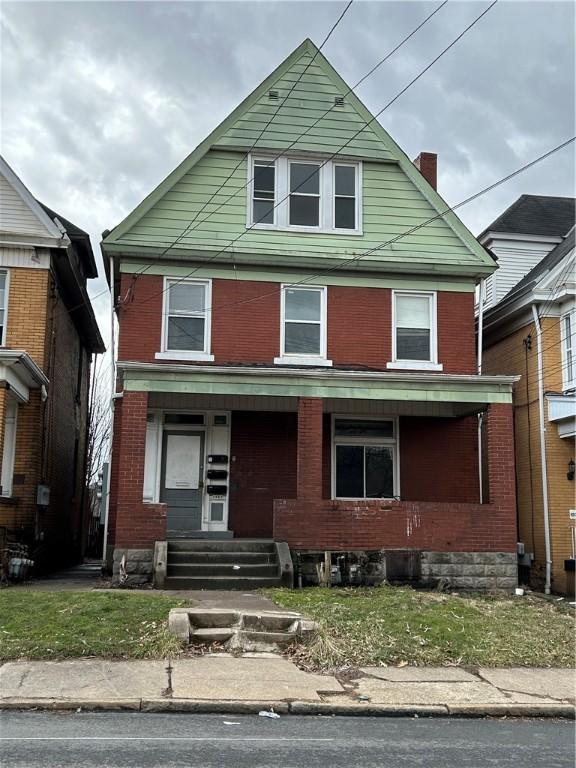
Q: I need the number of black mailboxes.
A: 3